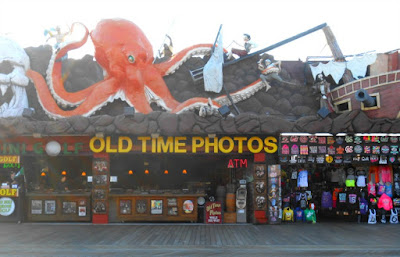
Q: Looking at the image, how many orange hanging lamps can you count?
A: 7